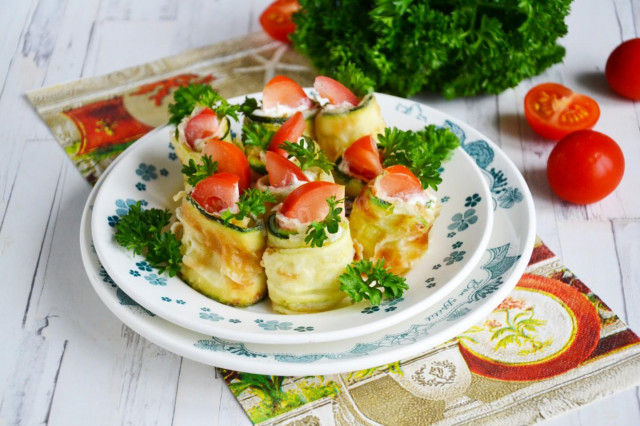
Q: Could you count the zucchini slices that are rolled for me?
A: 10